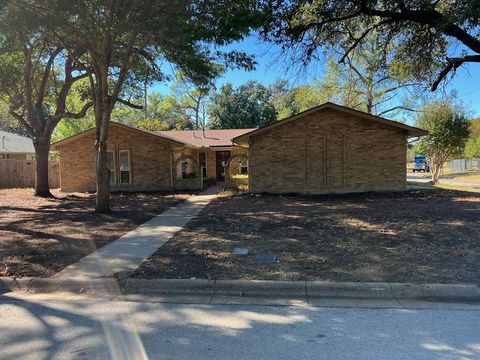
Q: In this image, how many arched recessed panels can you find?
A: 2